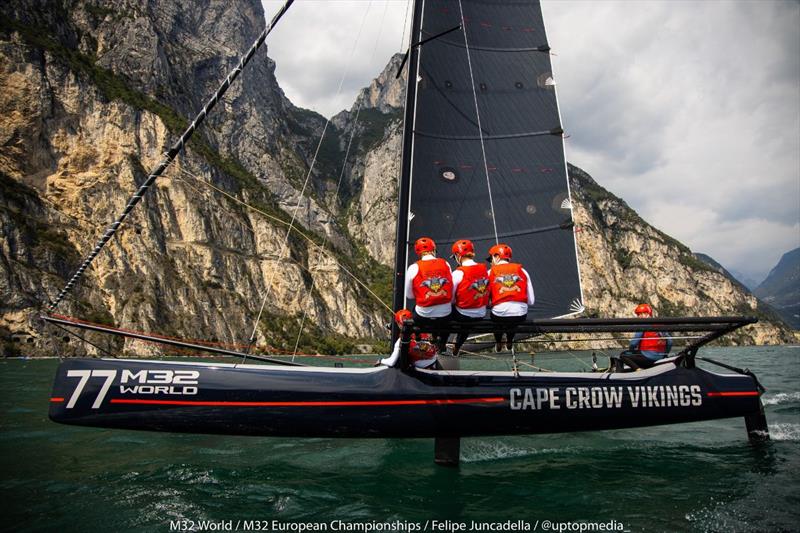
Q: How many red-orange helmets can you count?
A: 5